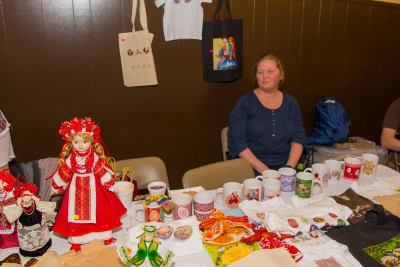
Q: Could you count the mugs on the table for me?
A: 13